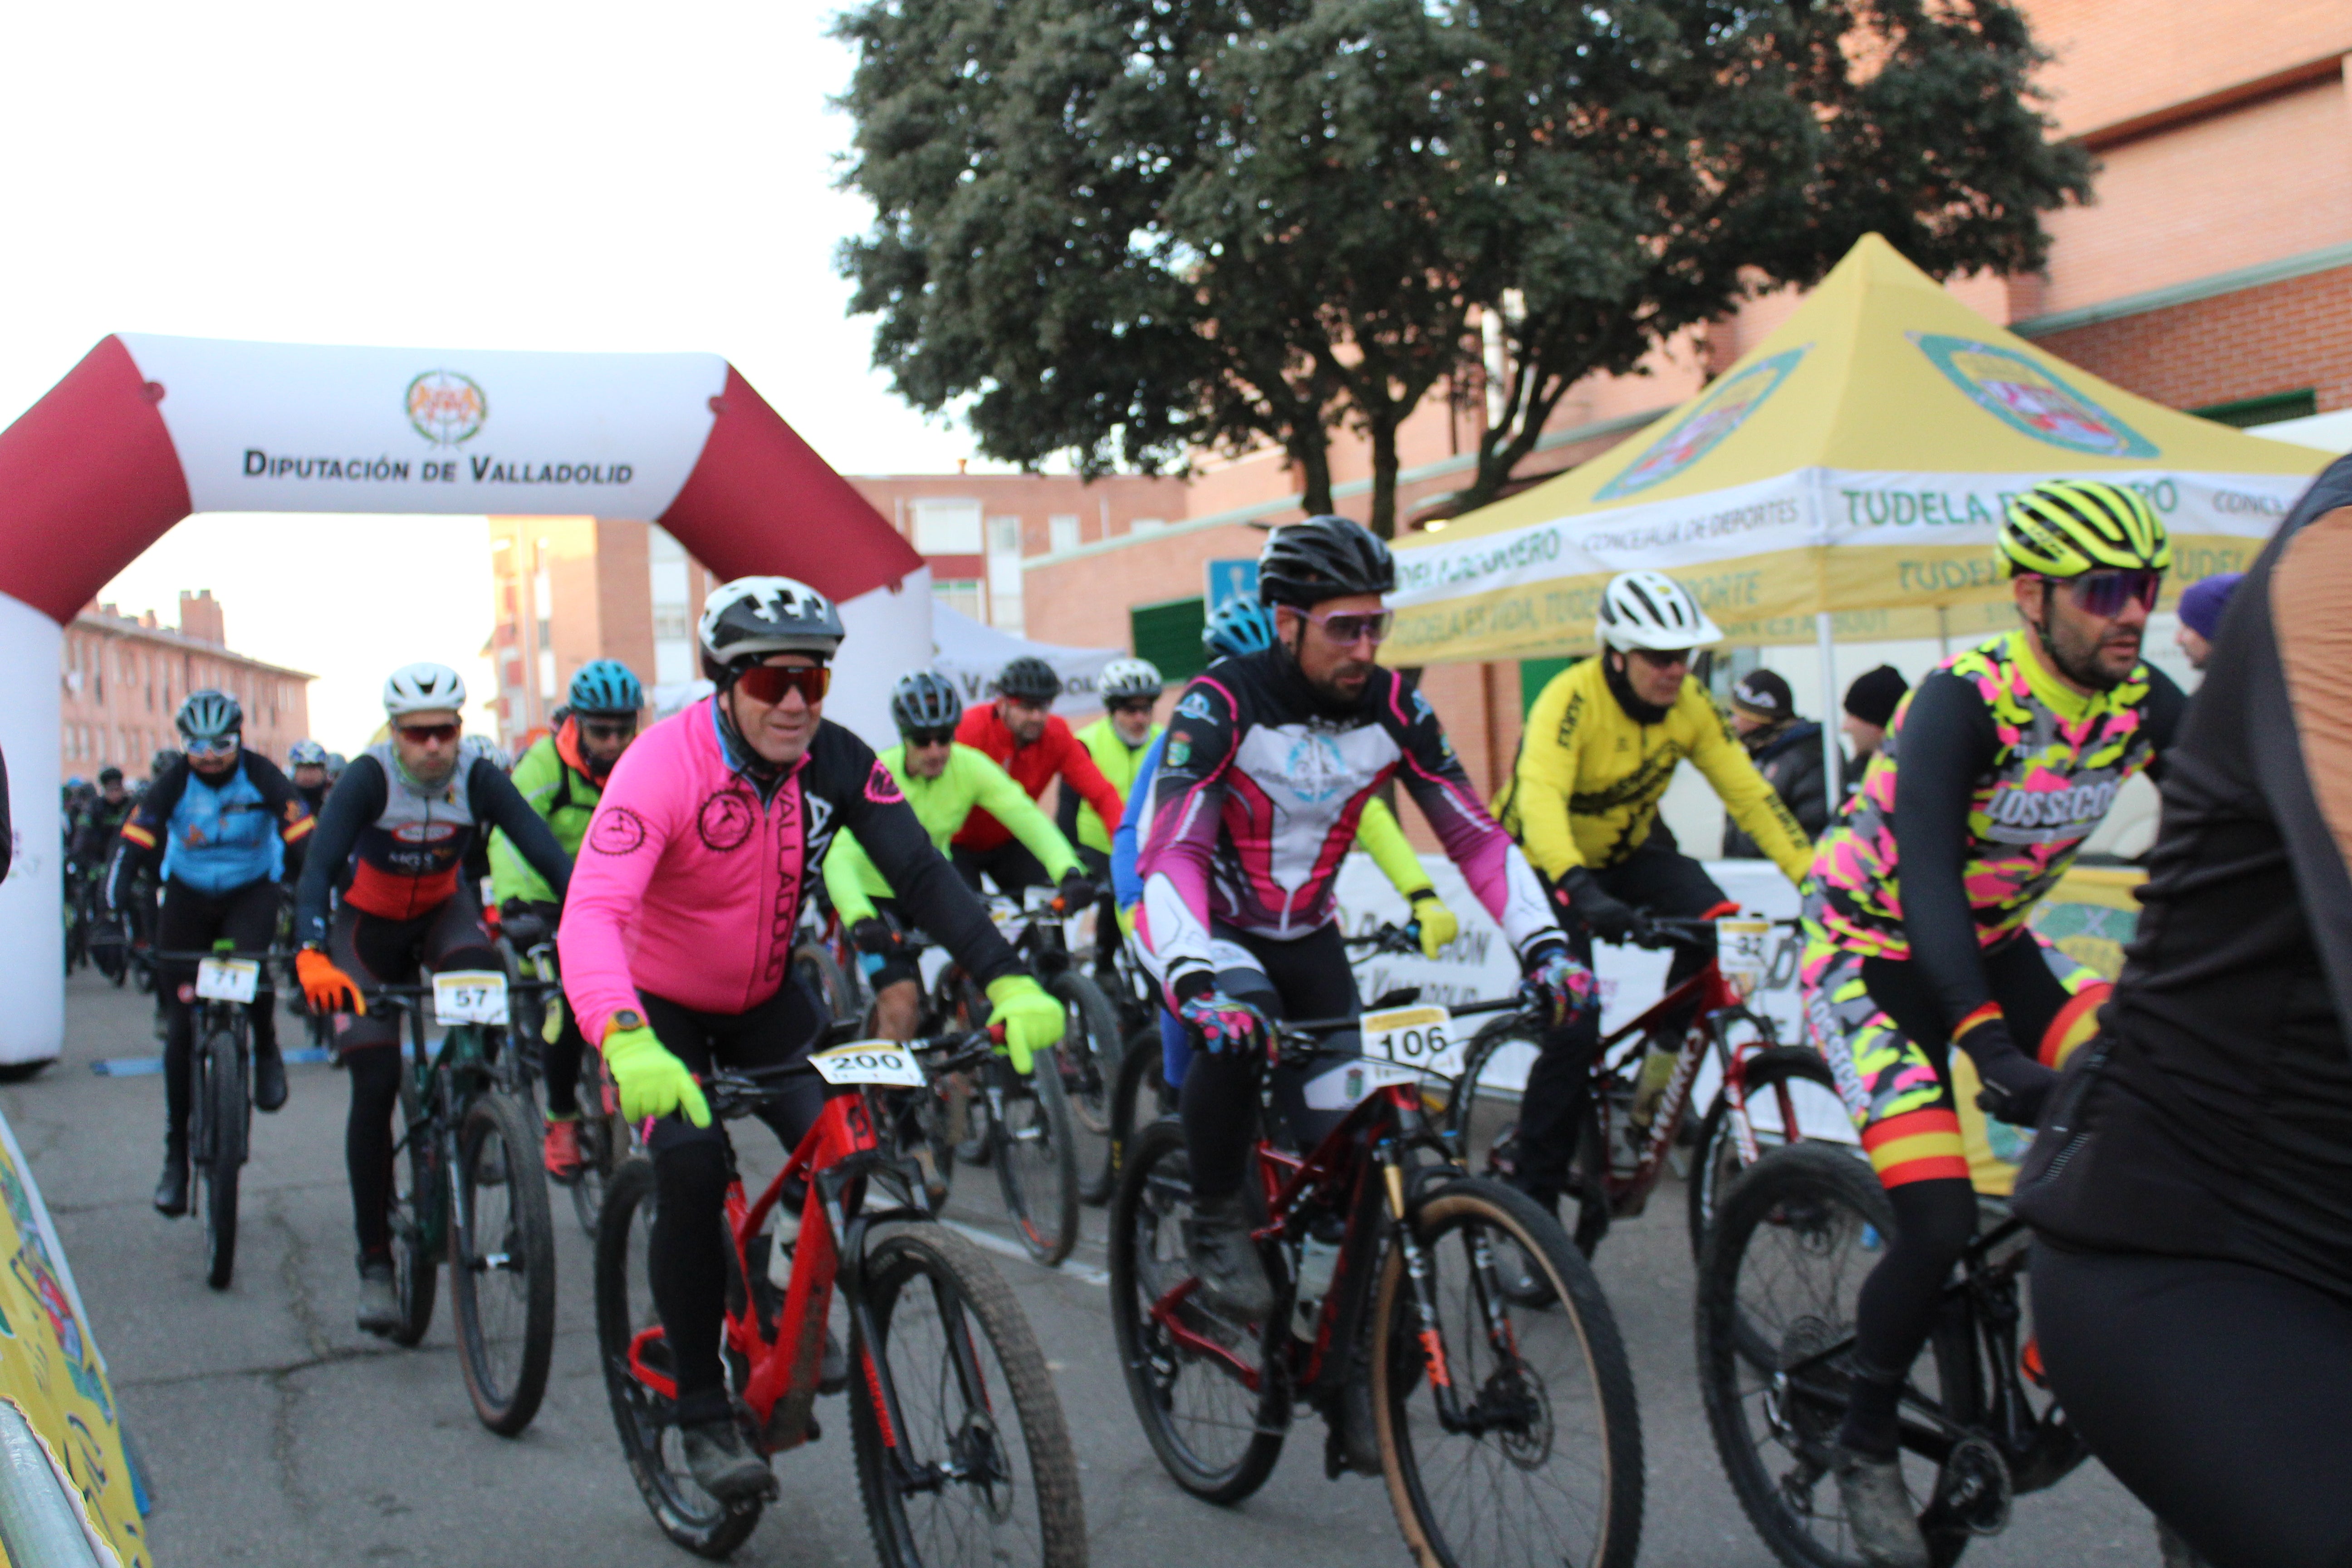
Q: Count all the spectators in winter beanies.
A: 3